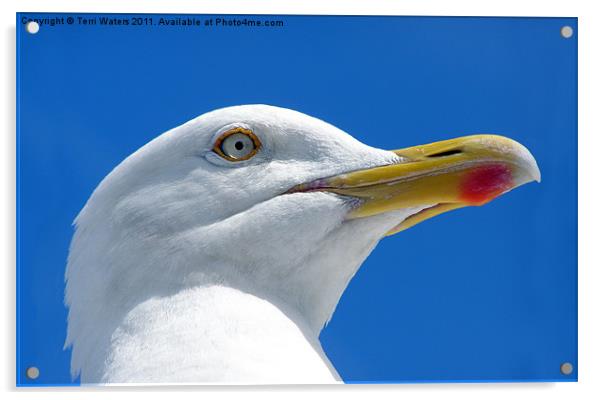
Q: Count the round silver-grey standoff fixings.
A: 4